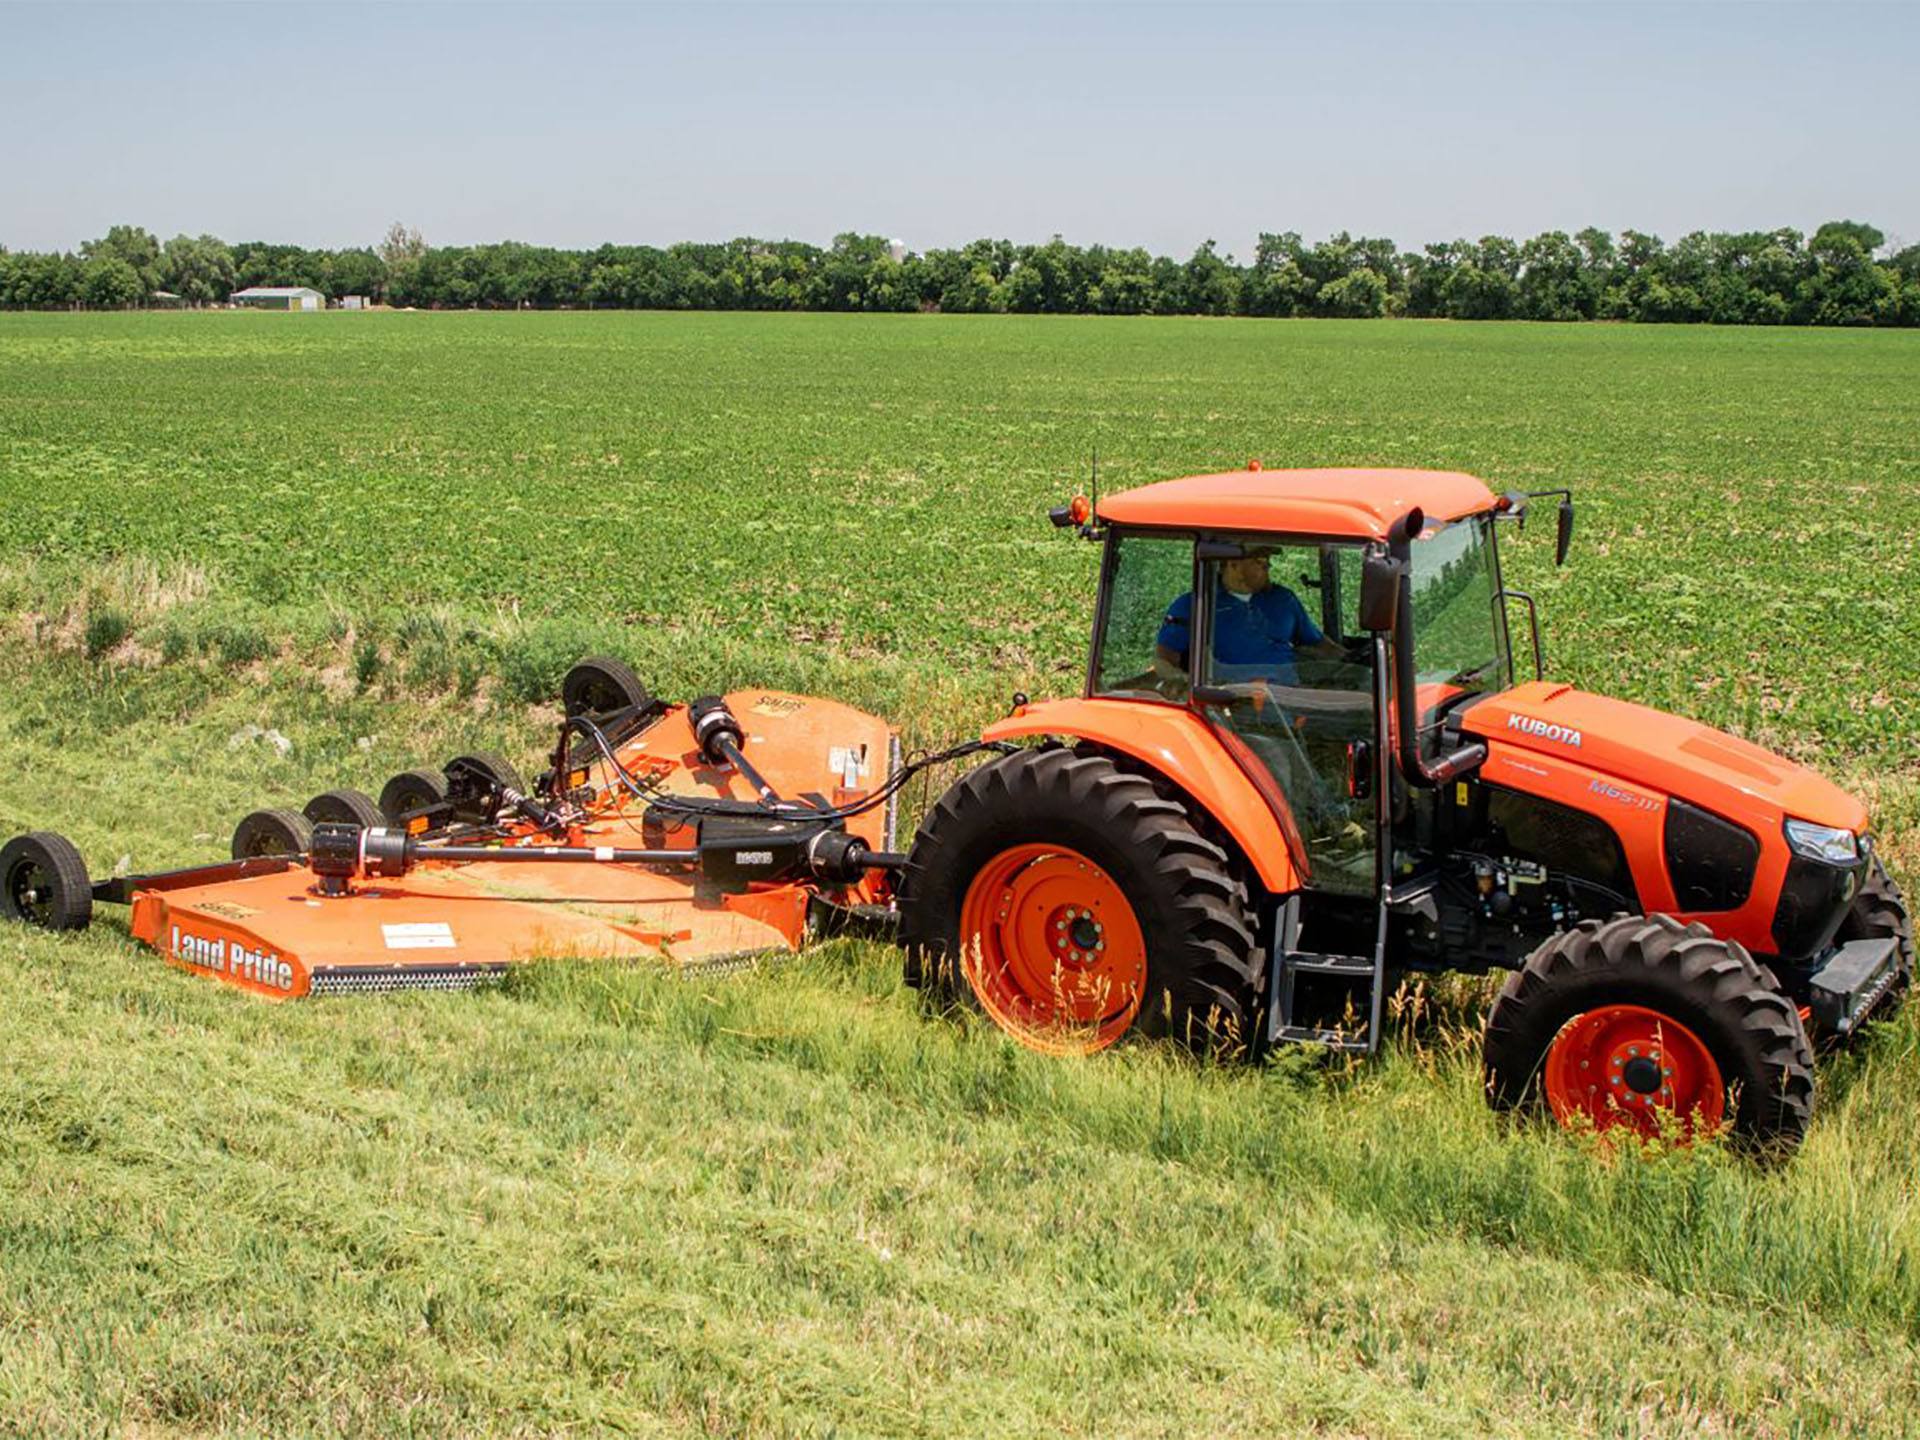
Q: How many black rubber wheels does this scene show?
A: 9